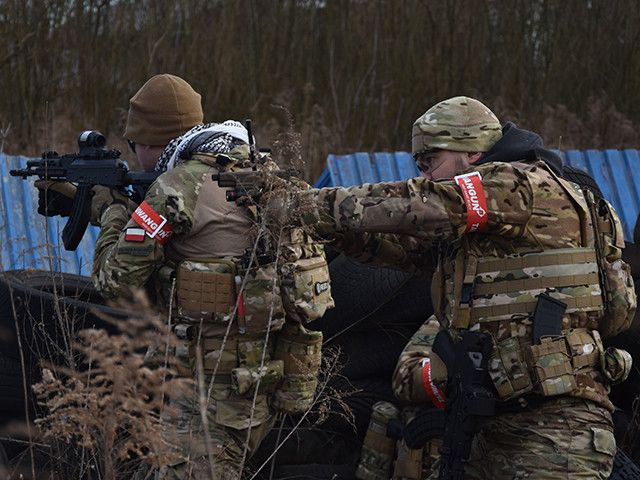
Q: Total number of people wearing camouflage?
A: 3